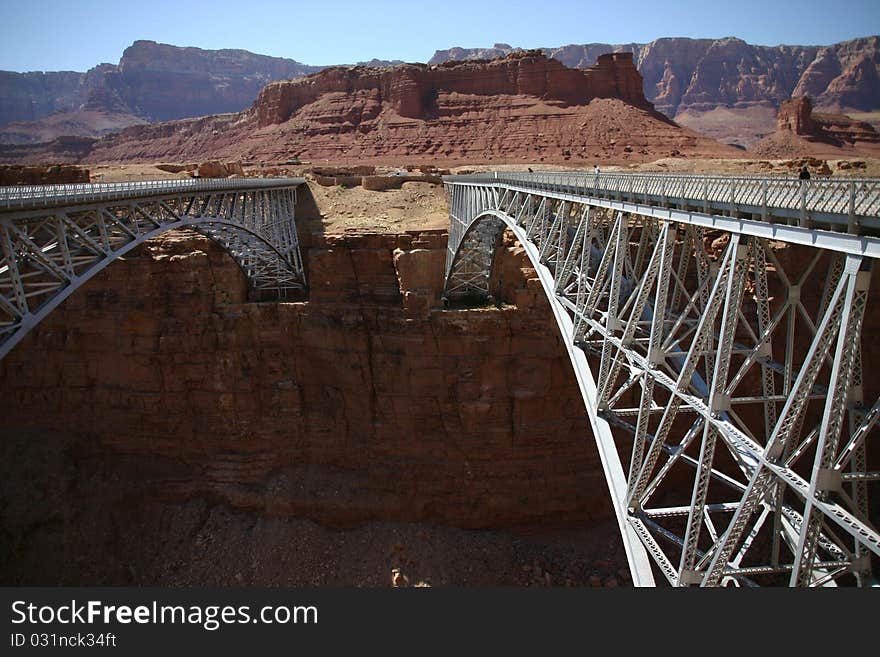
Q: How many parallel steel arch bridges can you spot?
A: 2